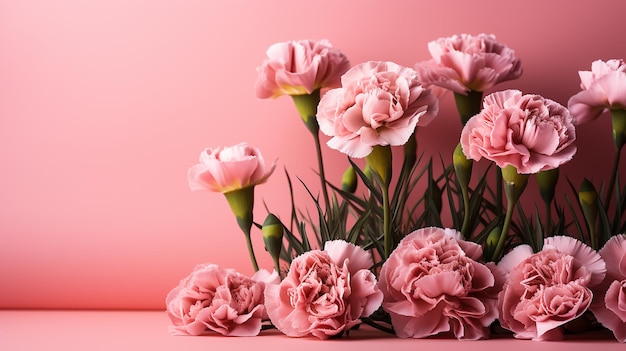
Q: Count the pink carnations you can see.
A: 11